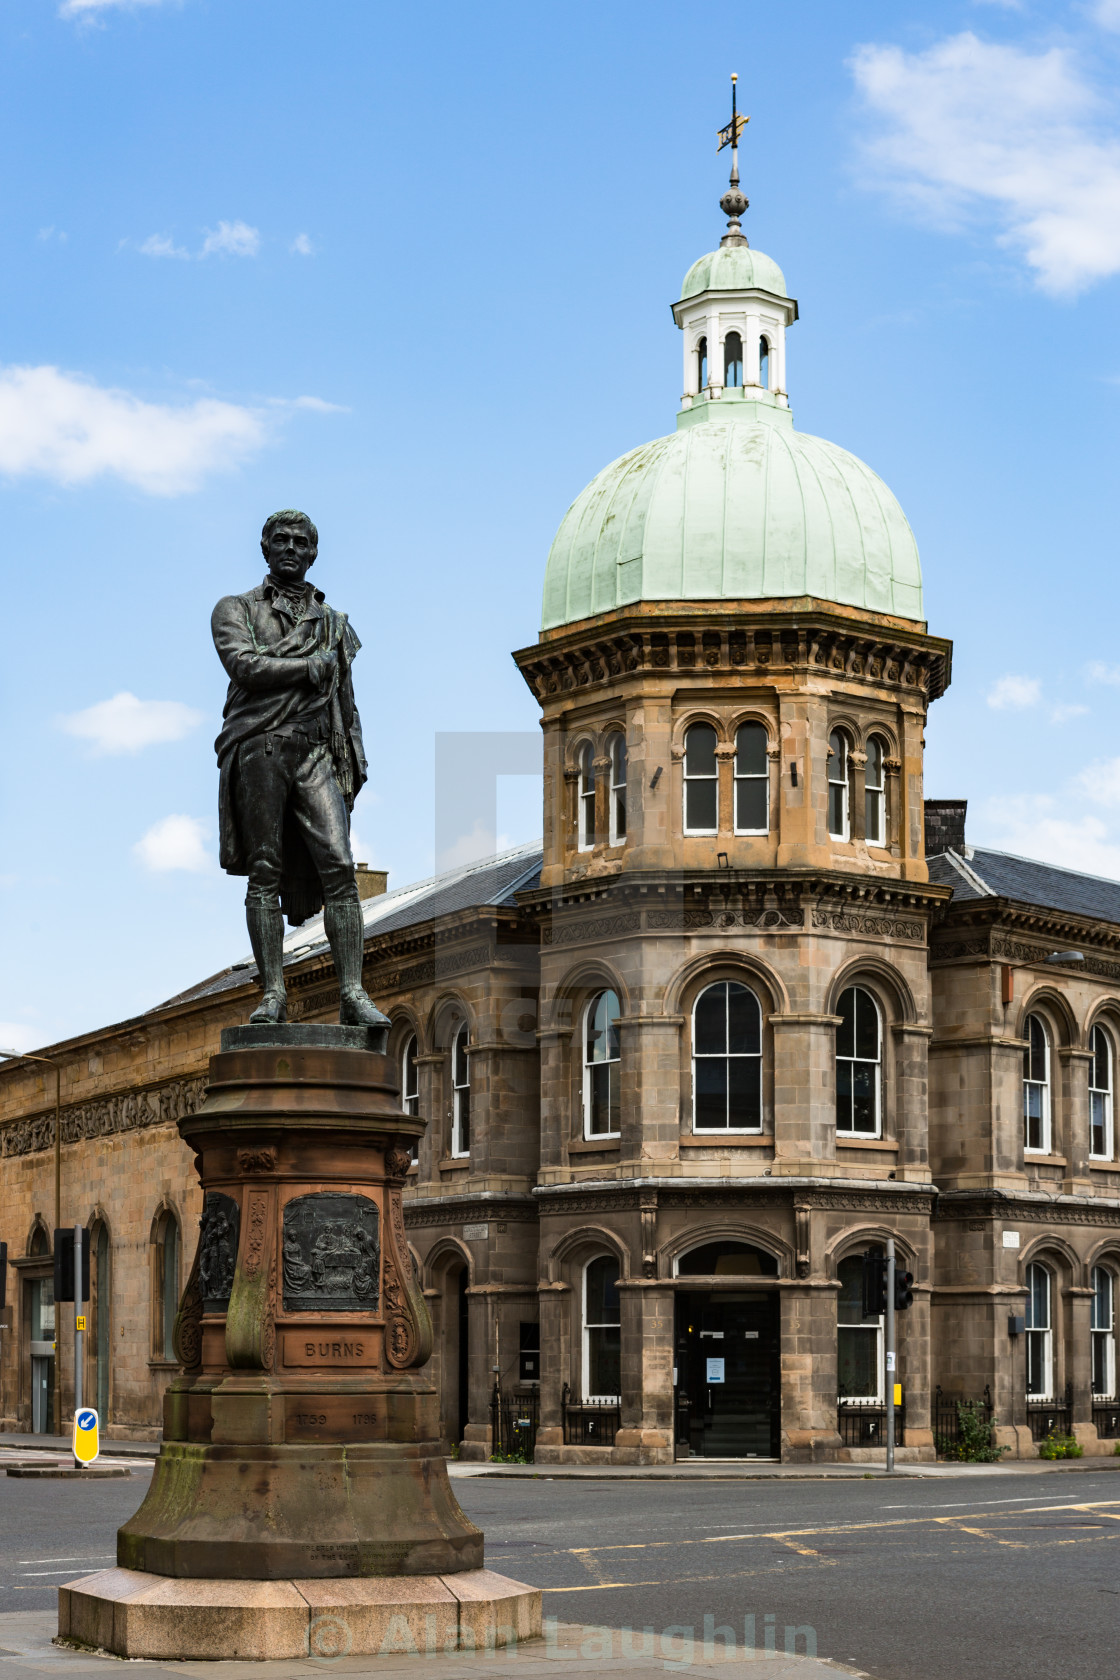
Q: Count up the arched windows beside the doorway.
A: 2